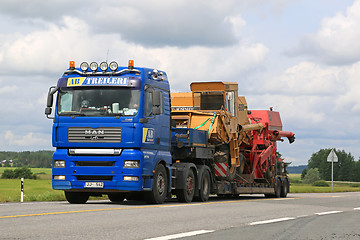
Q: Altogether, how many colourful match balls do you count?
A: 0